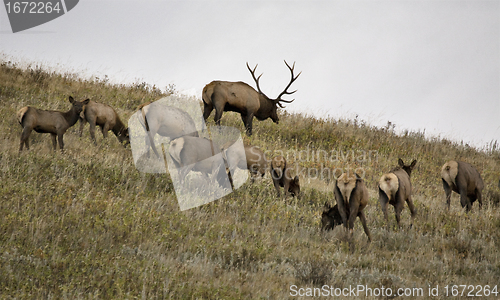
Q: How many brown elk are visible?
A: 10